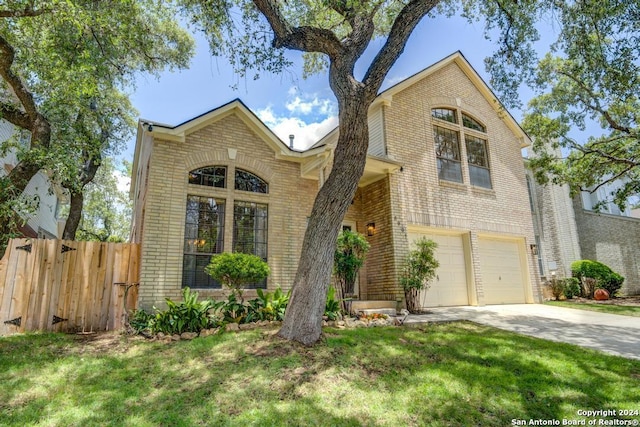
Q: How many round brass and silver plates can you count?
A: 0